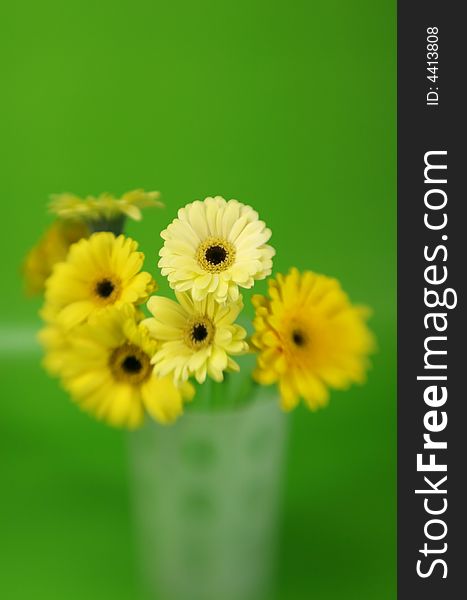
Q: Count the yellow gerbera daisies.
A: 7